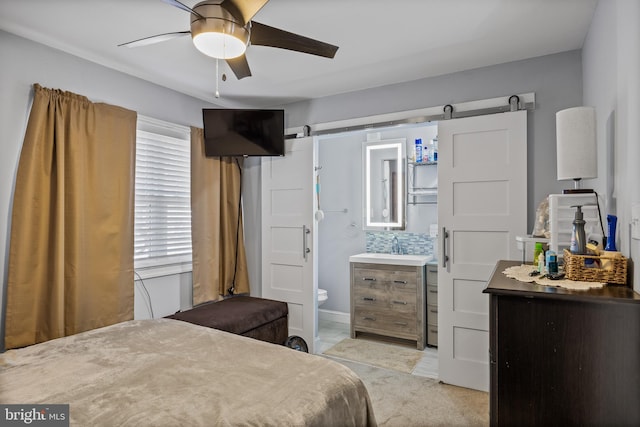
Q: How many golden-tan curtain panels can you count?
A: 2